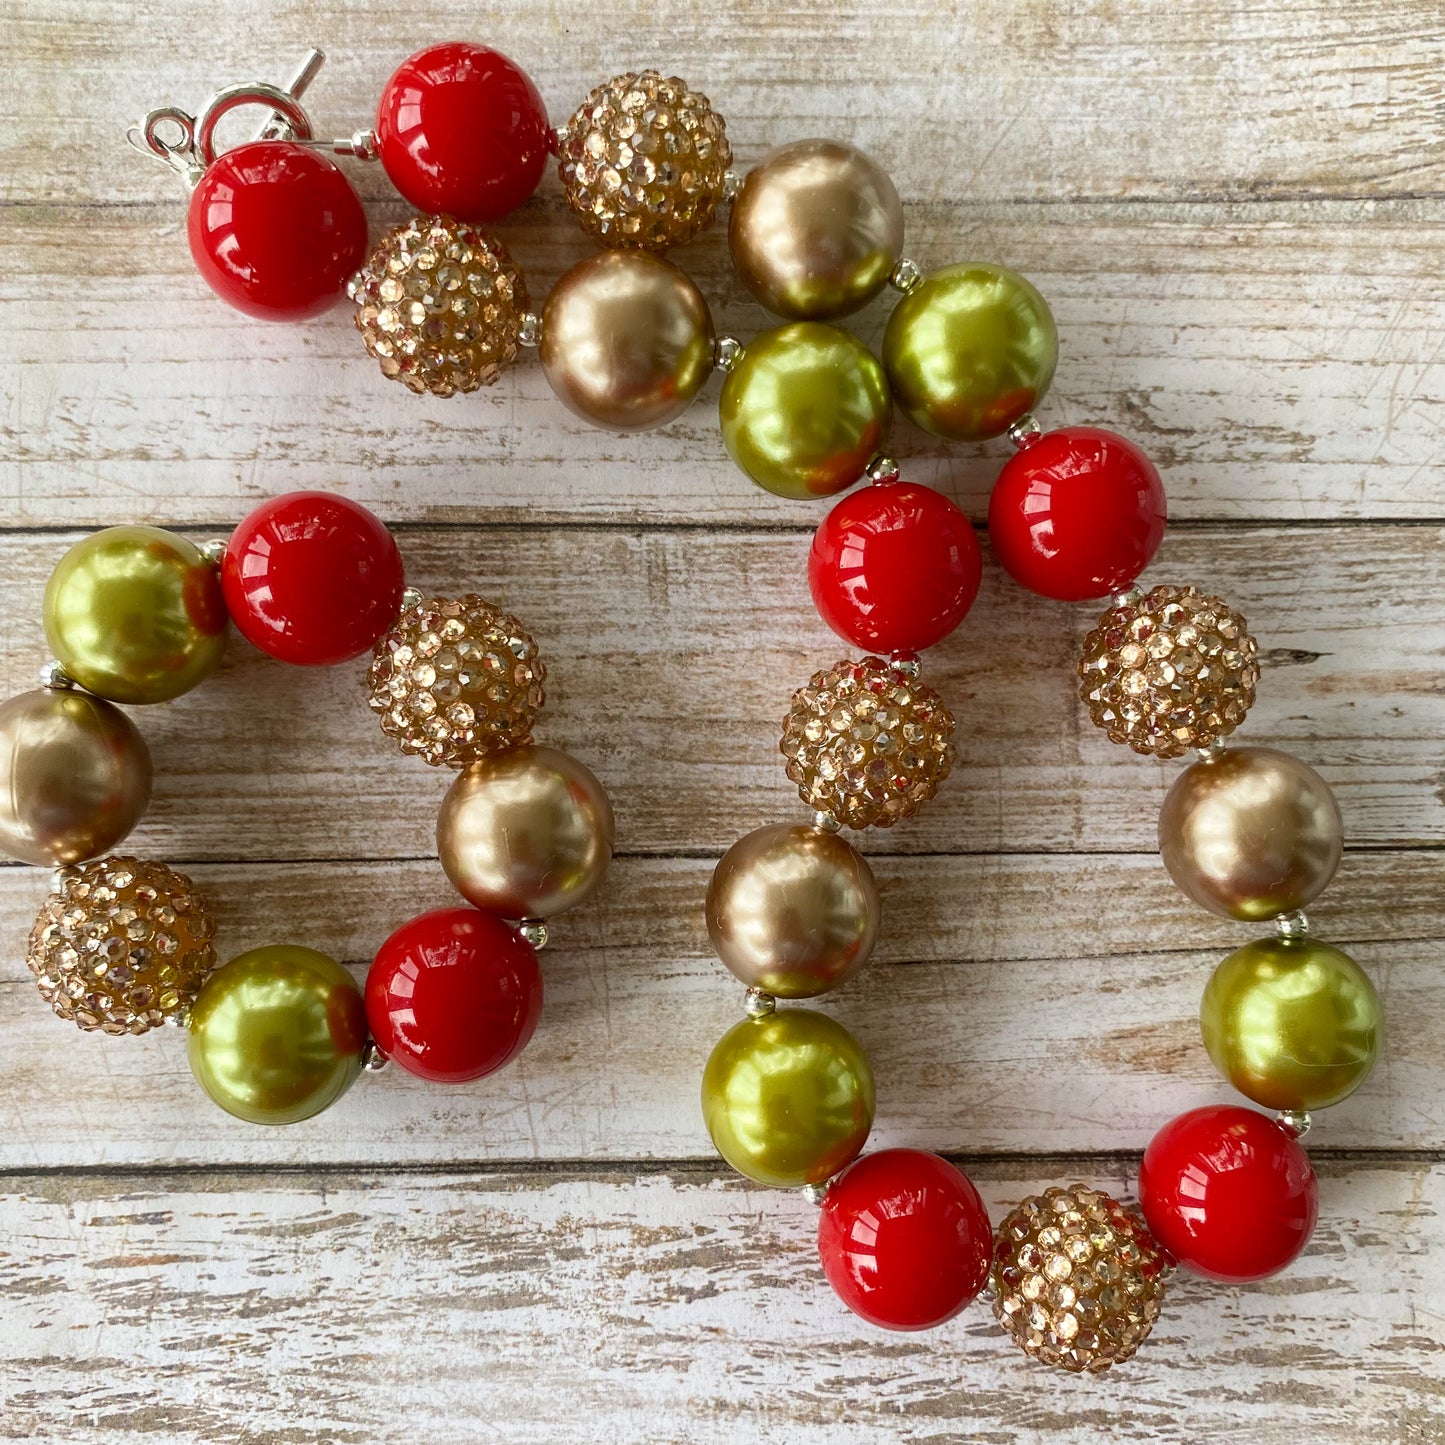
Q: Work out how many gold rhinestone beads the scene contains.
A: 7